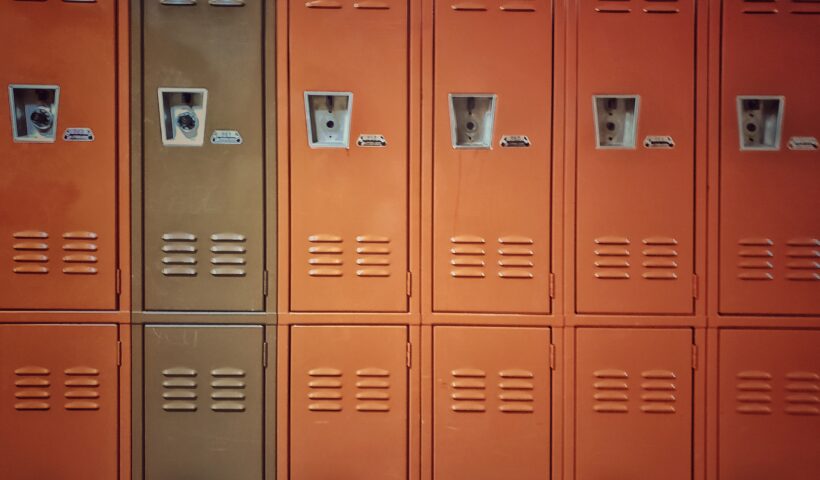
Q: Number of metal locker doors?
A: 12